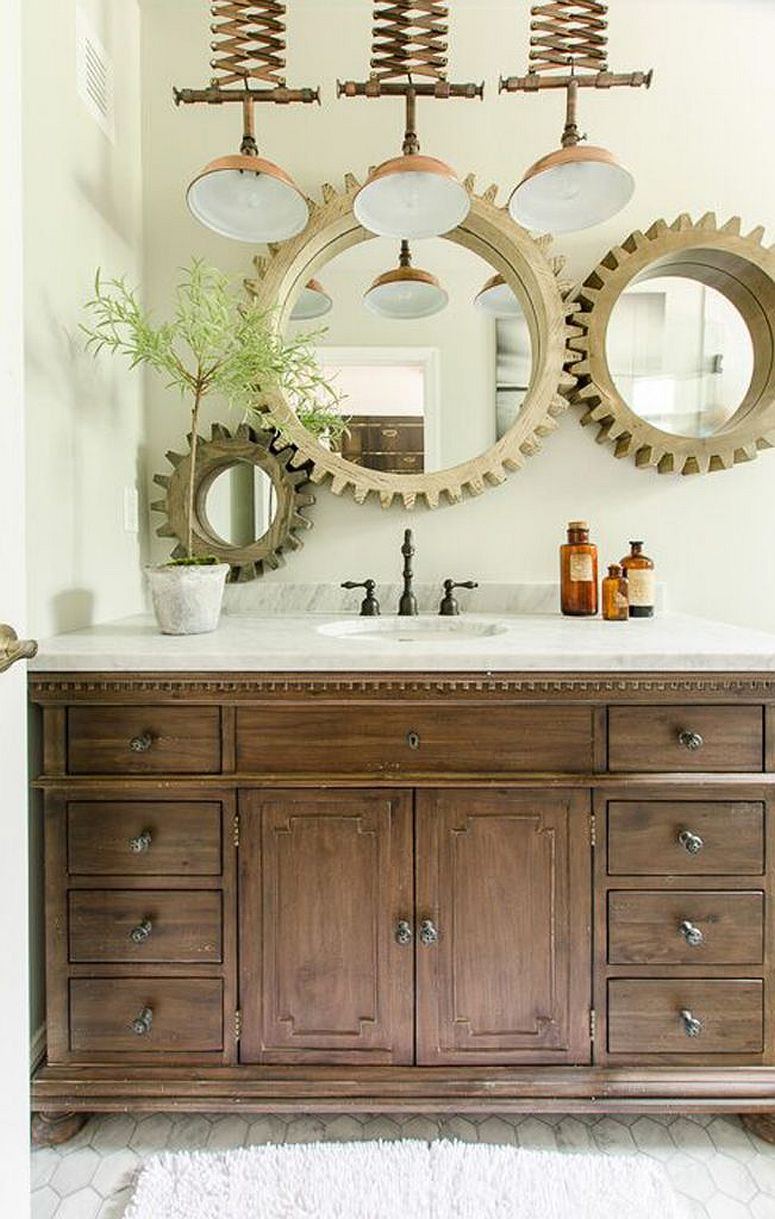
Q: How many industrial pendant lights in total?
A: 3